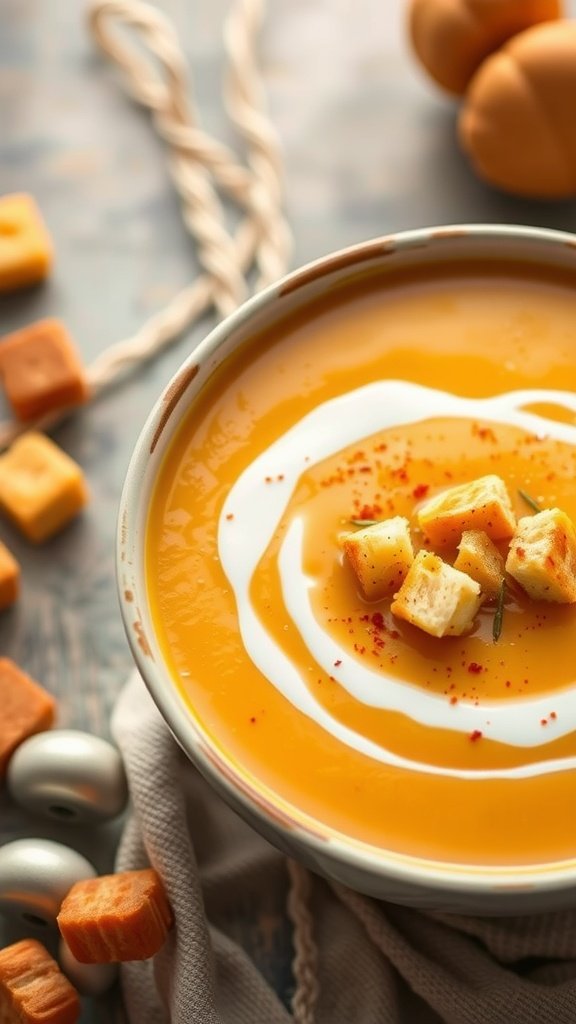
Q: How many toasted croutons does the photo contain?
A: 5